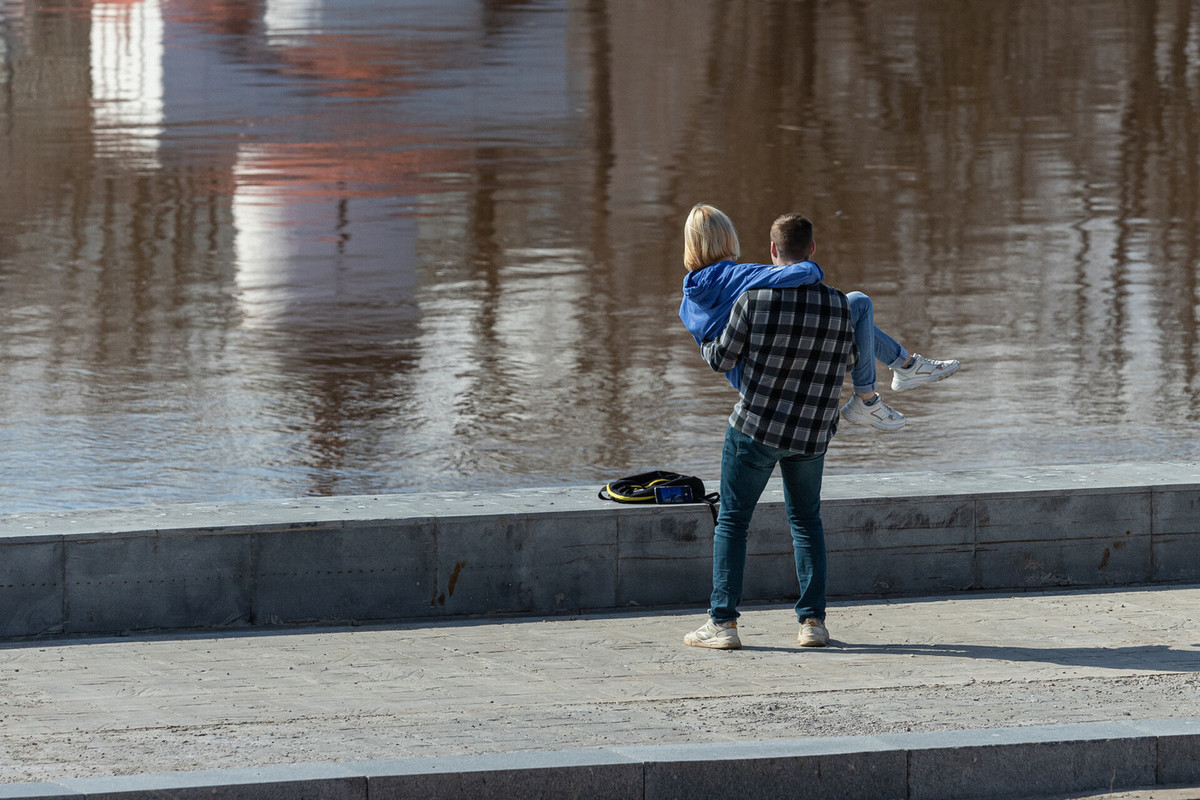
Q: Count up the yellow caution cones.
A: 0